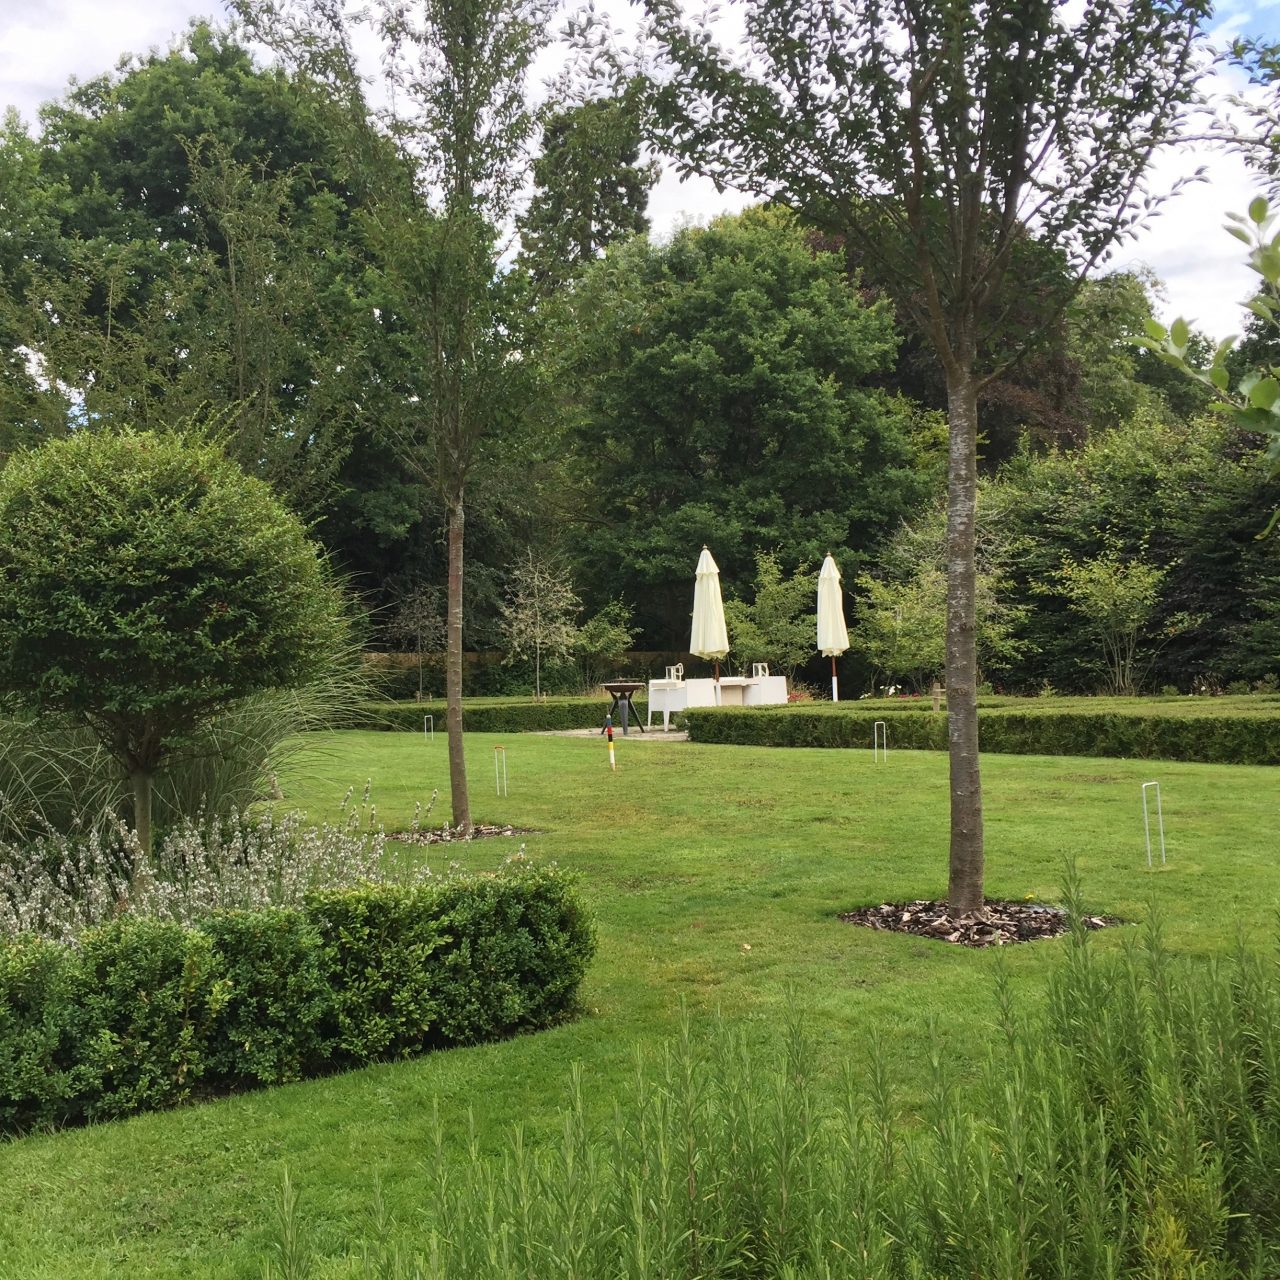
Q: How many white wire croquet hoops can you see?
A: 4